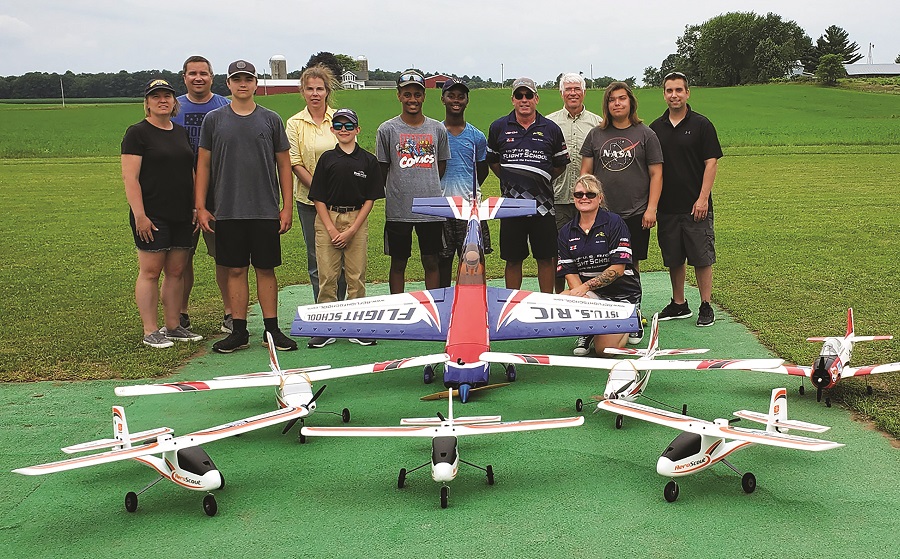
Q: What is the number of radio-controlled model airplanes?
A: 7